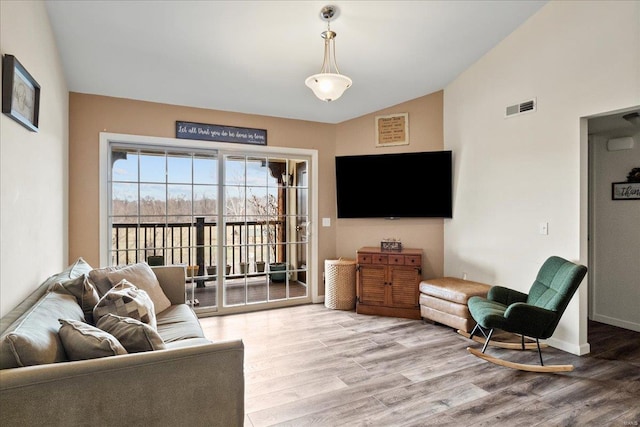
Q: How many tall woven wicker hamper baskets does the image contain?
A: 1